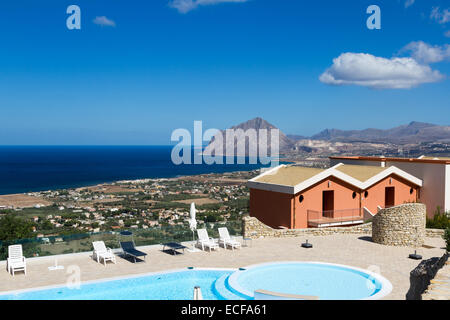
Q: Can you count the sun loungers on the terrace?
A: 6